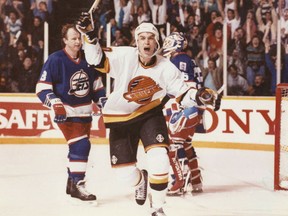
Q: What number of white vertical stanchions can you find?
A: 5